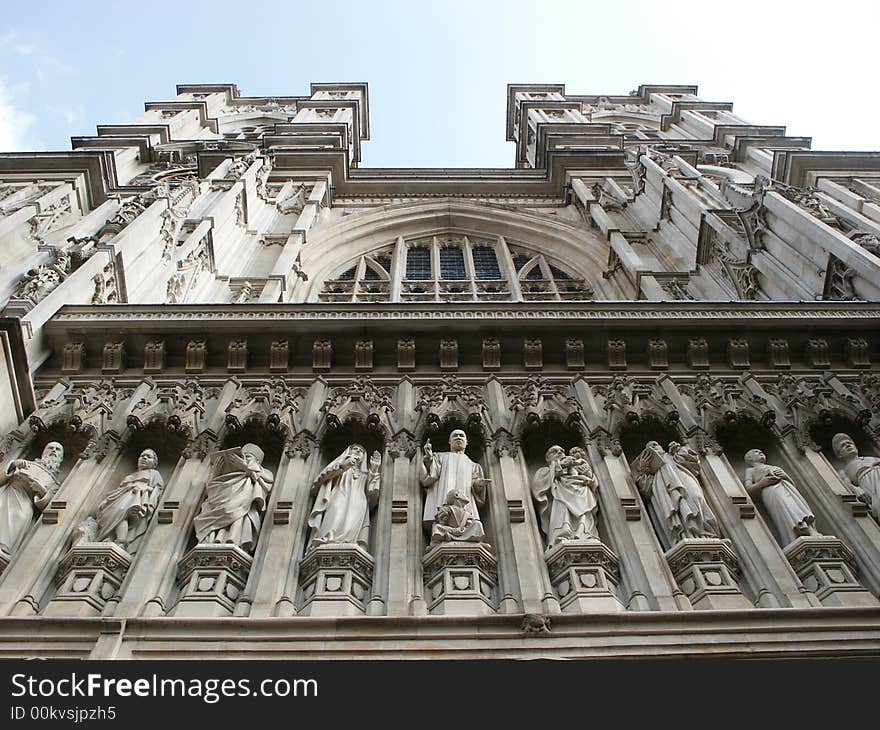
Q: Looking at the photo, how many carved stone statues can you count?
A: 9